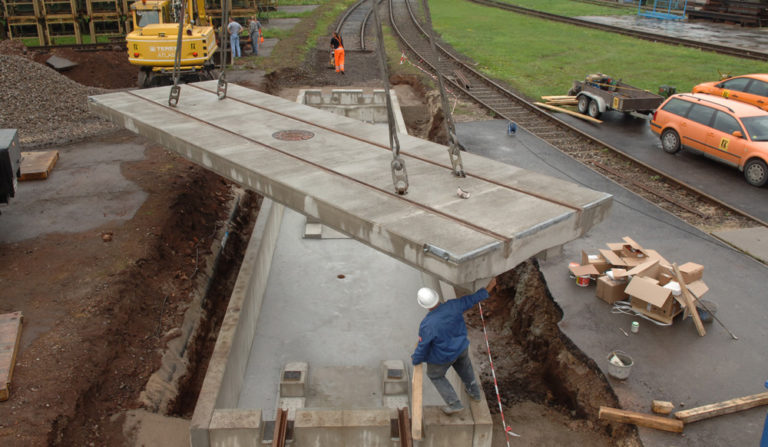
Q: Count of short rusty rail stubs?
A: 2